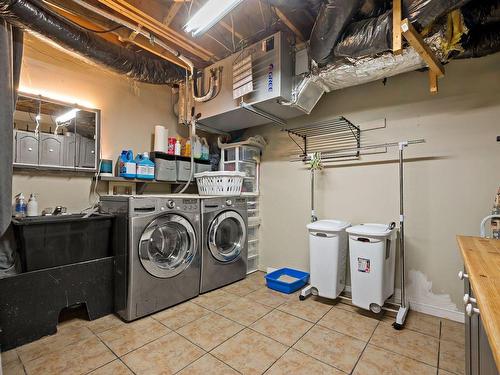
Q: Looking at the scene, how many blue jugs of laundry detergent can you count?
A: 2